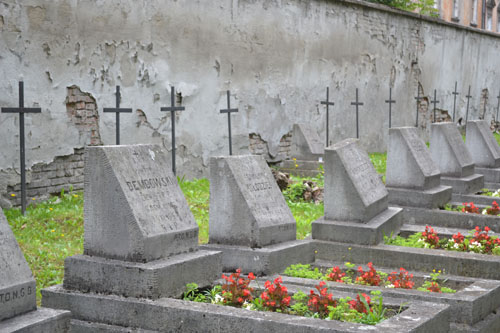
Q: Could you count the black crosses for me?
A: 13